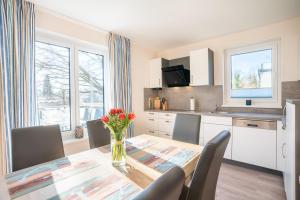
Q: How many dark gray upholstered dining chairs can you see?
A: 5